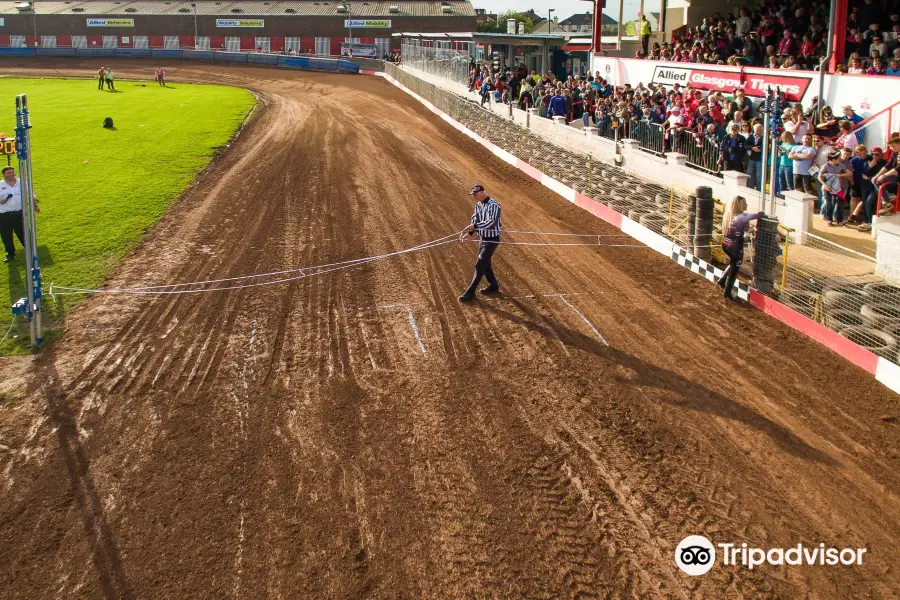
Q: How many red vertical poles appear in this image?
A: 2